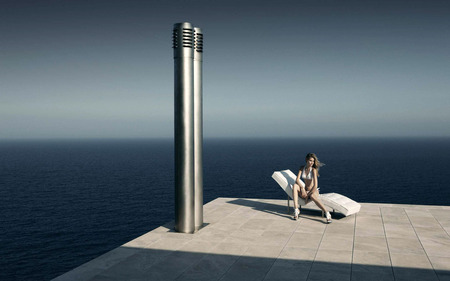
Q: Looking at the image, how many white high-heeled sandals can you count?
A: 2